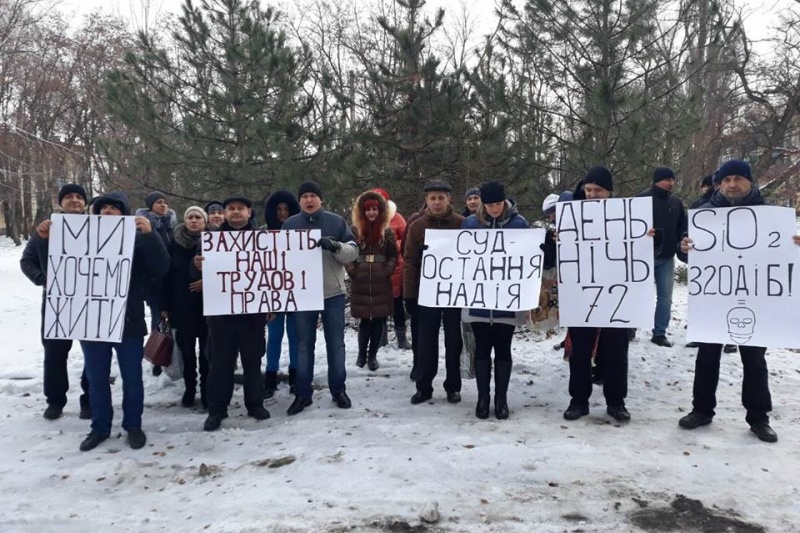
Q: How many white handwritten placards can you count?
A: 5